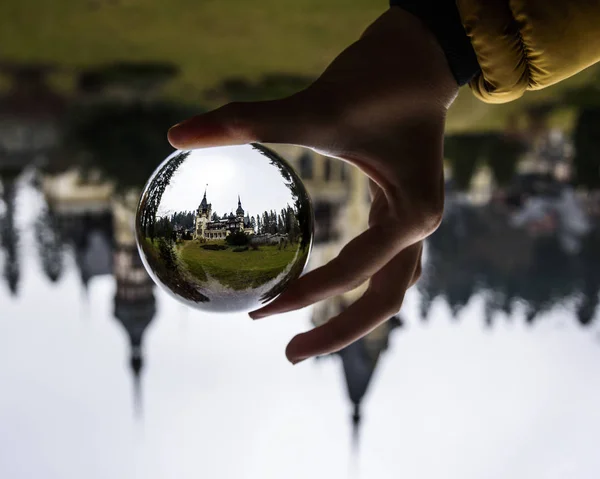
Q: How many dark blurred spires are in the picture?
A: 2